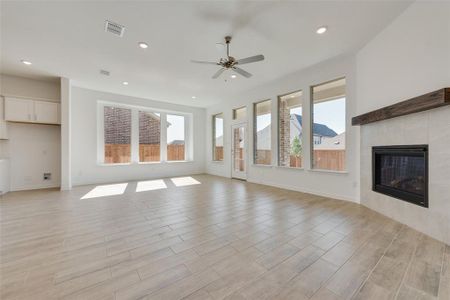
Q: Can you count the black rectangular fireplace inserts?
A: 1